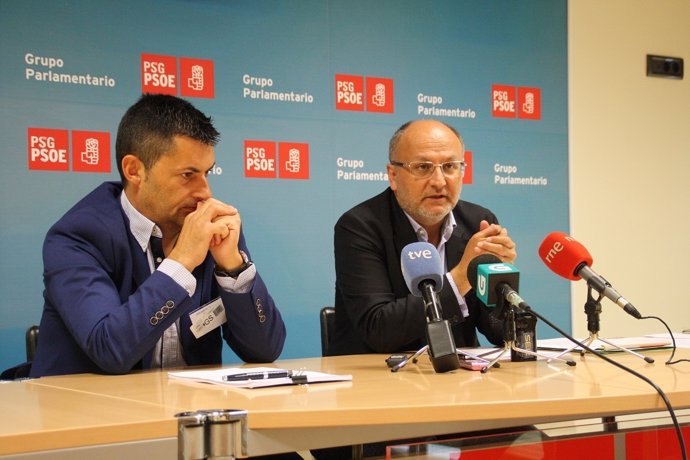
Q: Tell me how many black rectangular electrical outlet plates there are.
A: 1